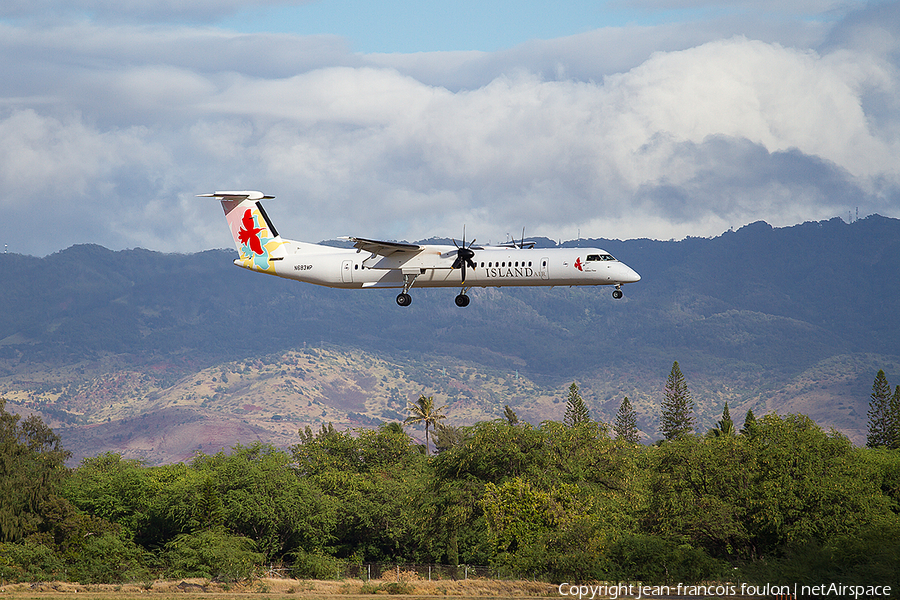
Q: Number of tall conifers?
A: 7